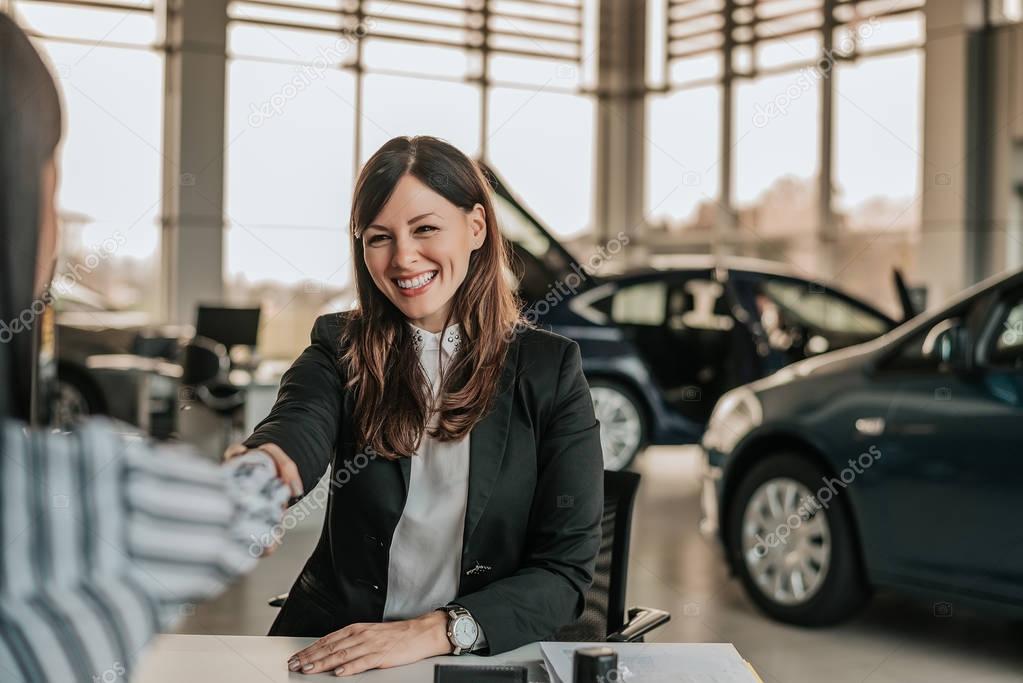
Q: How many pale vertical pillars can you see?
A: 3